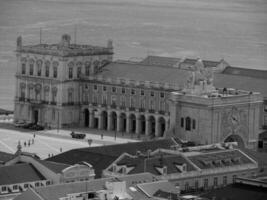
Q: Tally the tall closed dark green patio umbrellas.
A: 0